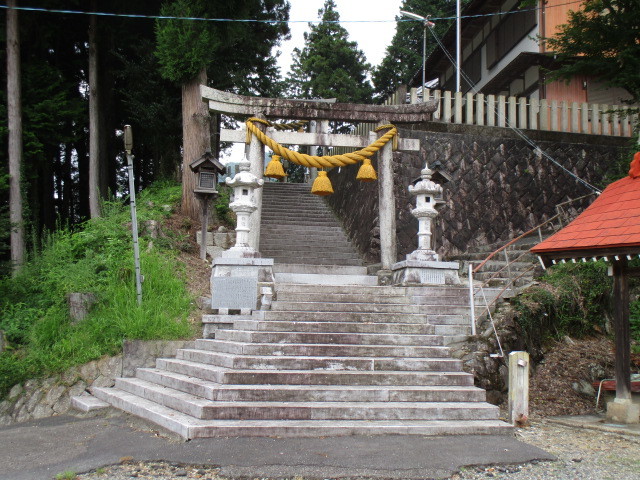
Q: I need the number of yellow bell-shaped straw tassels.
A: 3